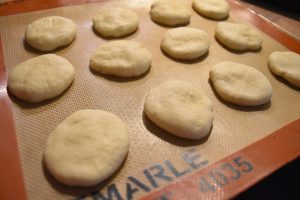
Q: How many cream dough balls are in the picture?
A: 12